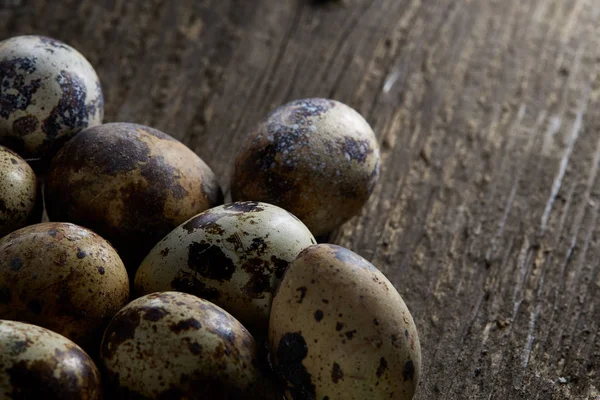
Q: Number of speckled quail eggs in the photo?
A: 9